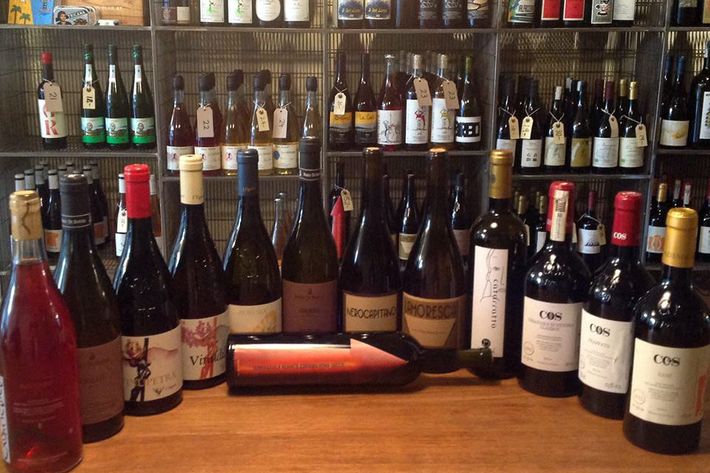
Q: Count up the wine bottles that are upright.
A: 12